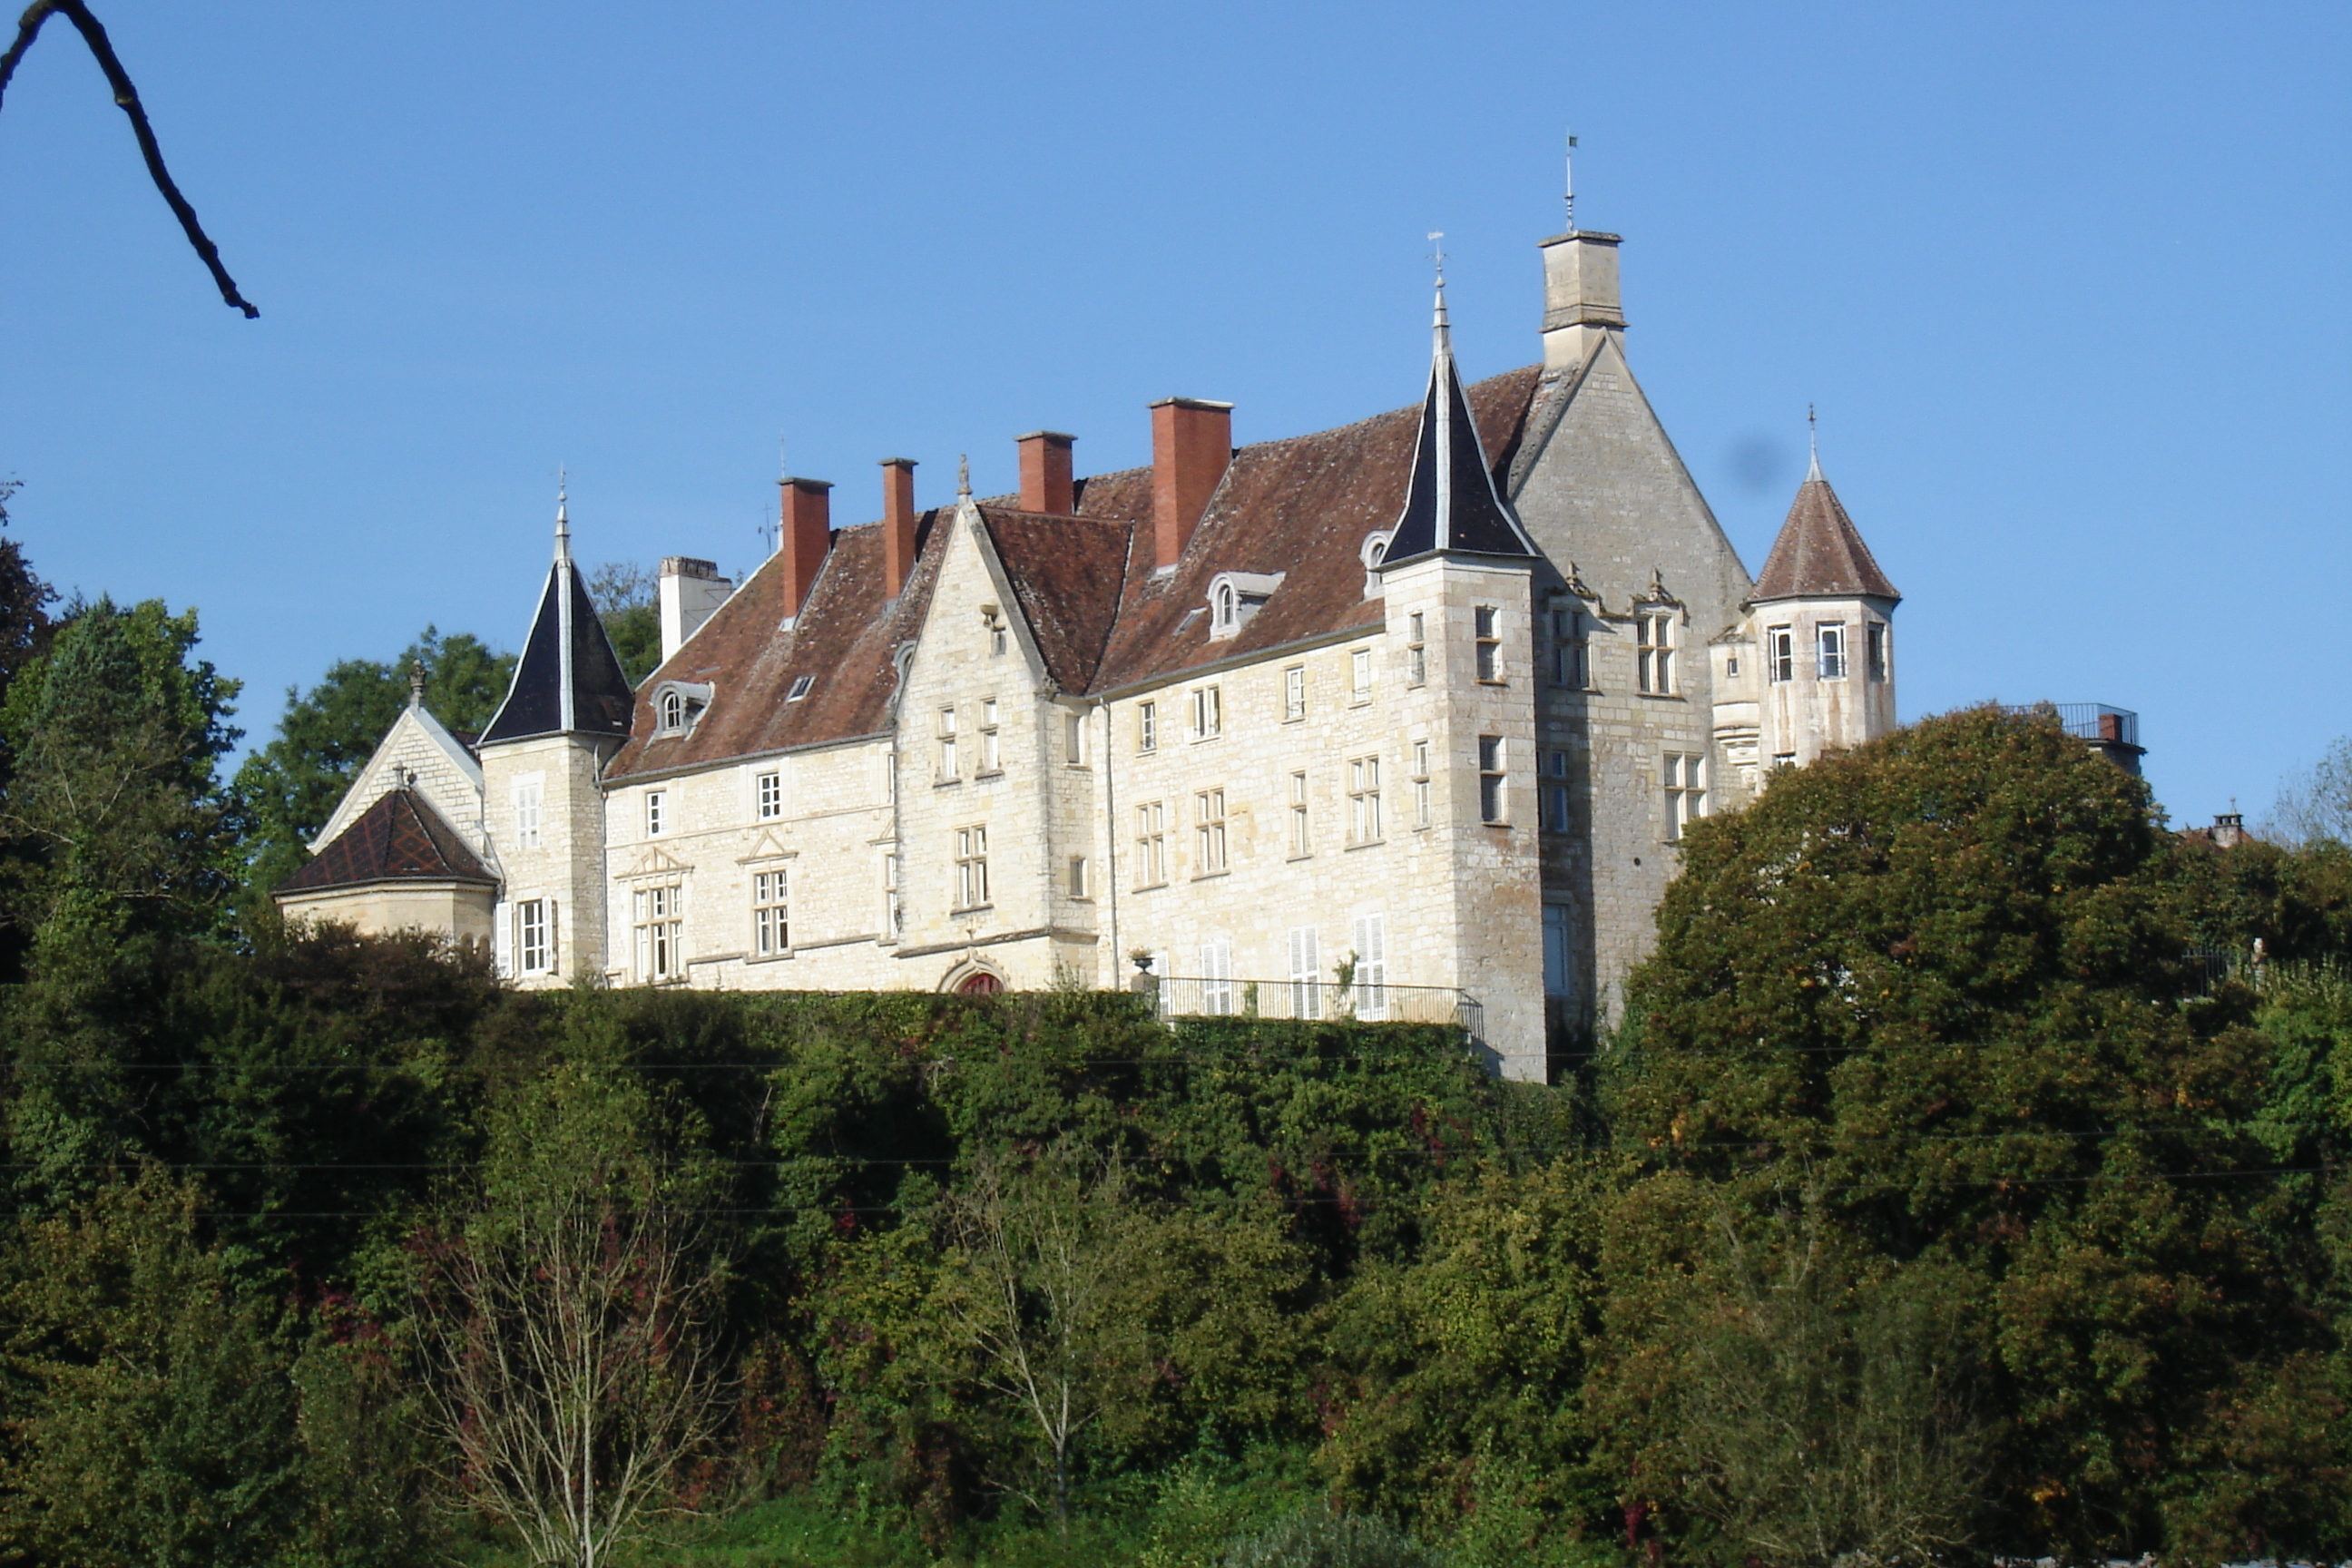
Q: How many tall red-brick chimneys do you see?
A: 4